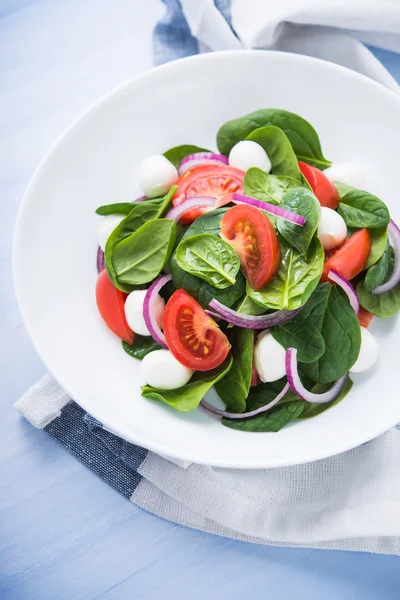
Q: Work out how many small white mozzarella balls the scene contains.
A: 9